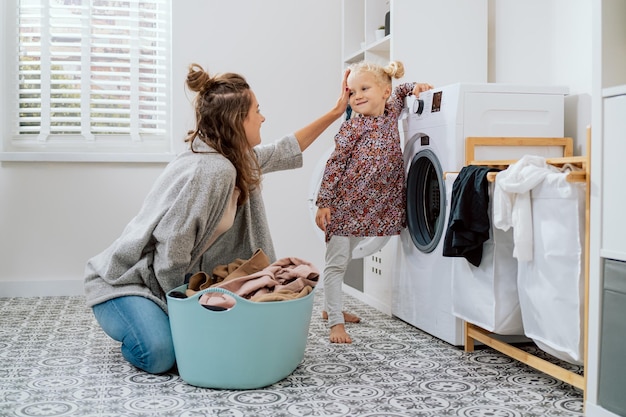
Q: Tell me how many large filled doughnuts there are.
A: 0